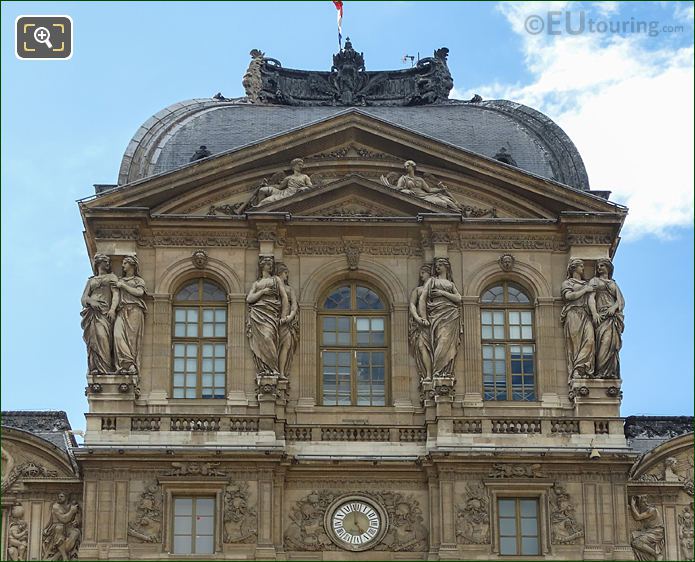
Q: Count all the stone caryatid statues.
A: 8